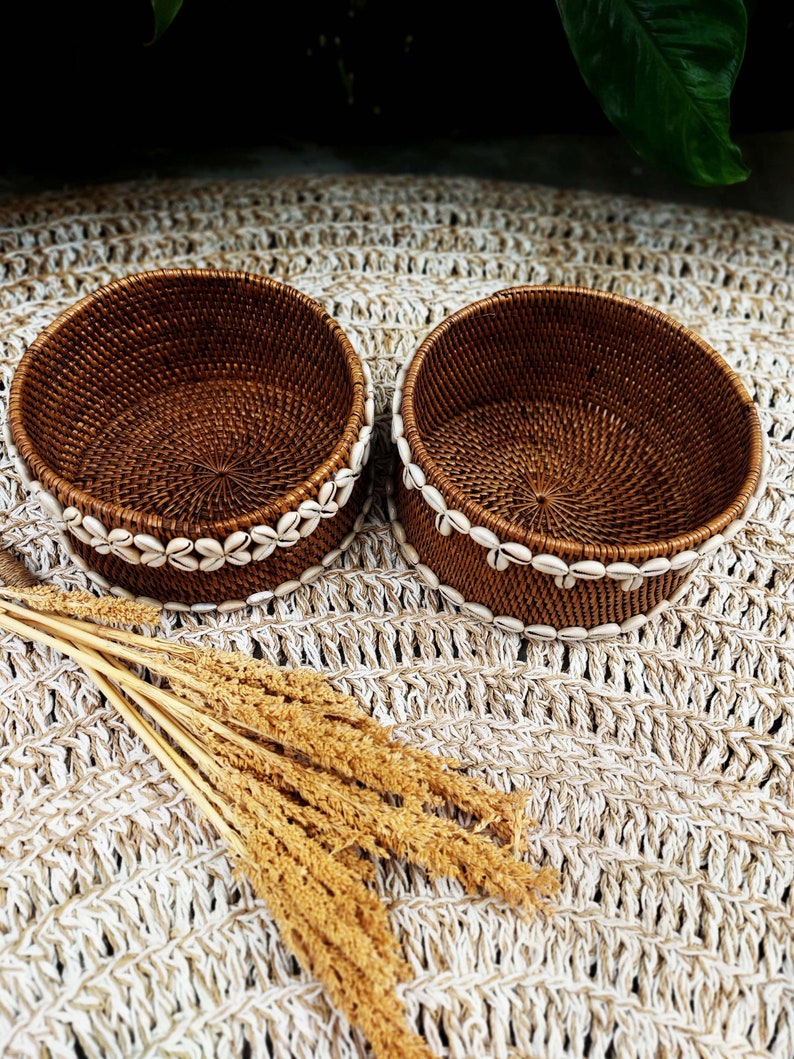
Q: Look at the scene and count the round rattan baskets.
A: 2